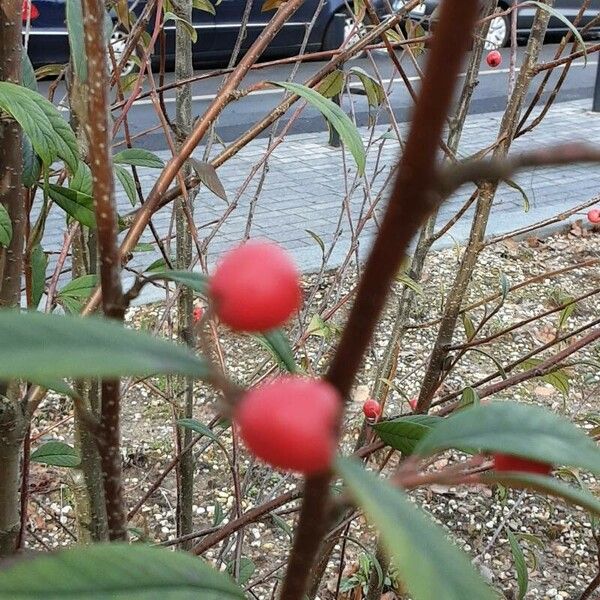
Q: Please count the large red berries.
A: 2